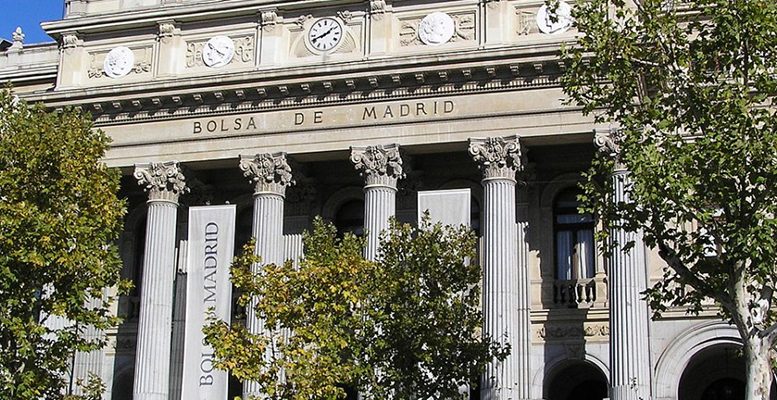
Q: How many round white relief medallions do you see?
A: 4